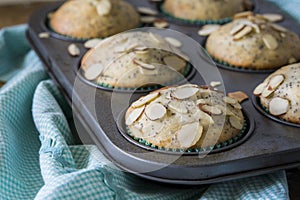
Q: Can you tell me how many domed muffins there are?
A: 6